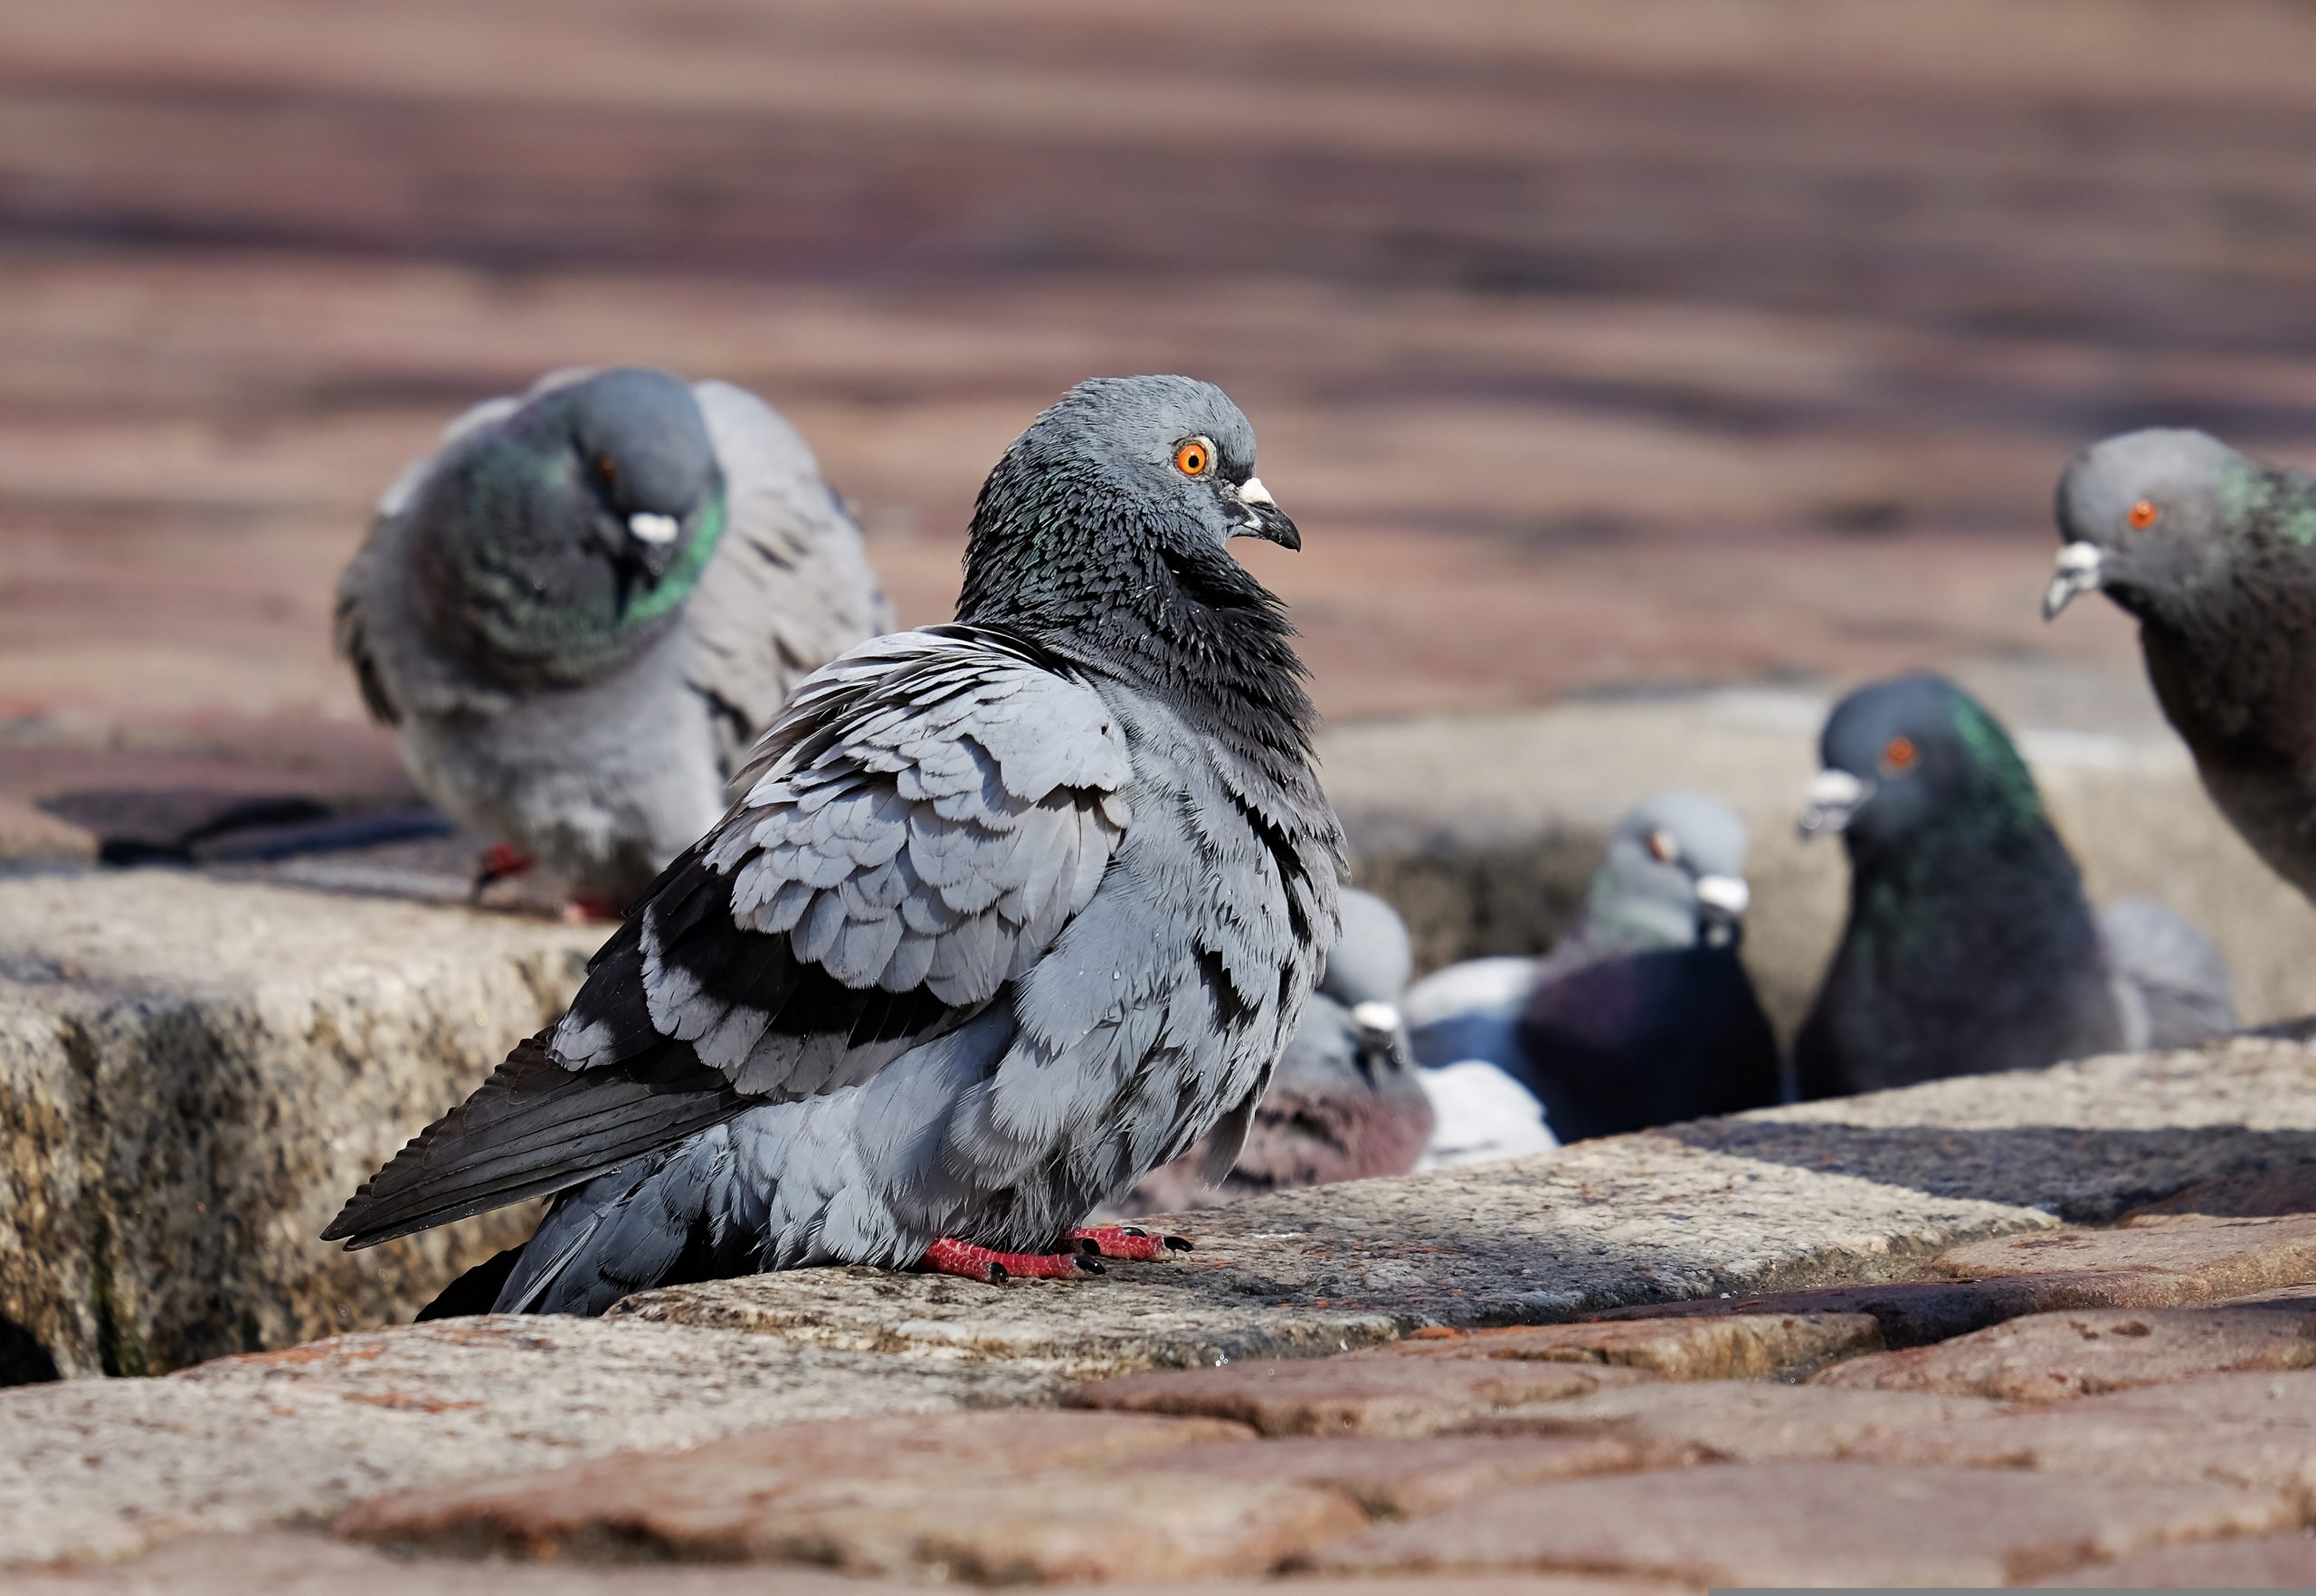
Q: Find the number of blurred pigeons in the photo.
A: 5